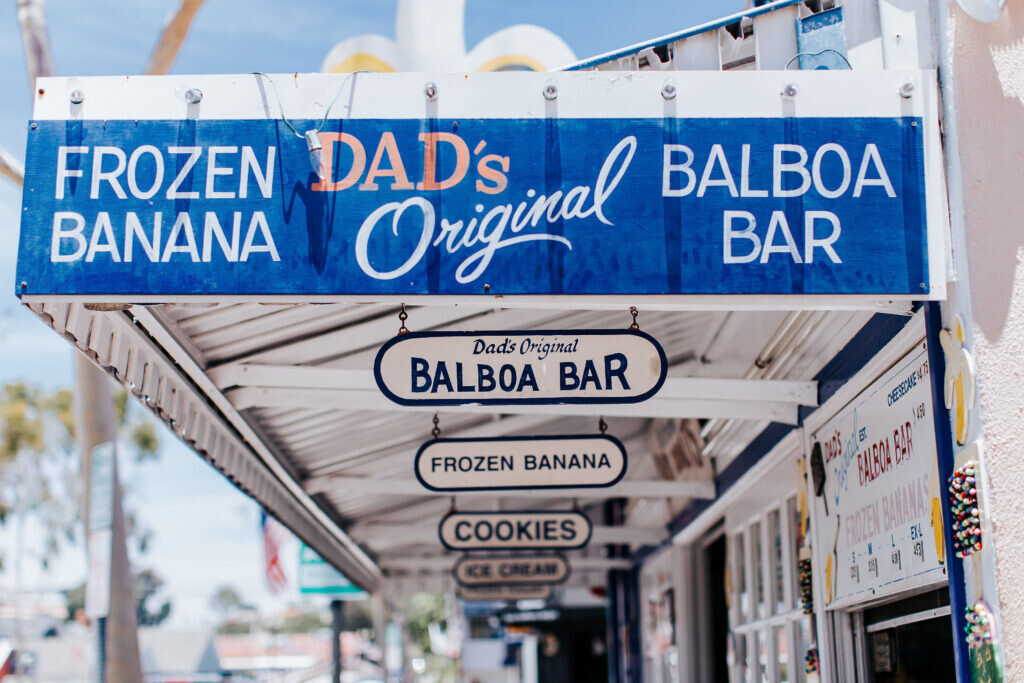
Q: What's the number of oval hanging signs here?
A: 5